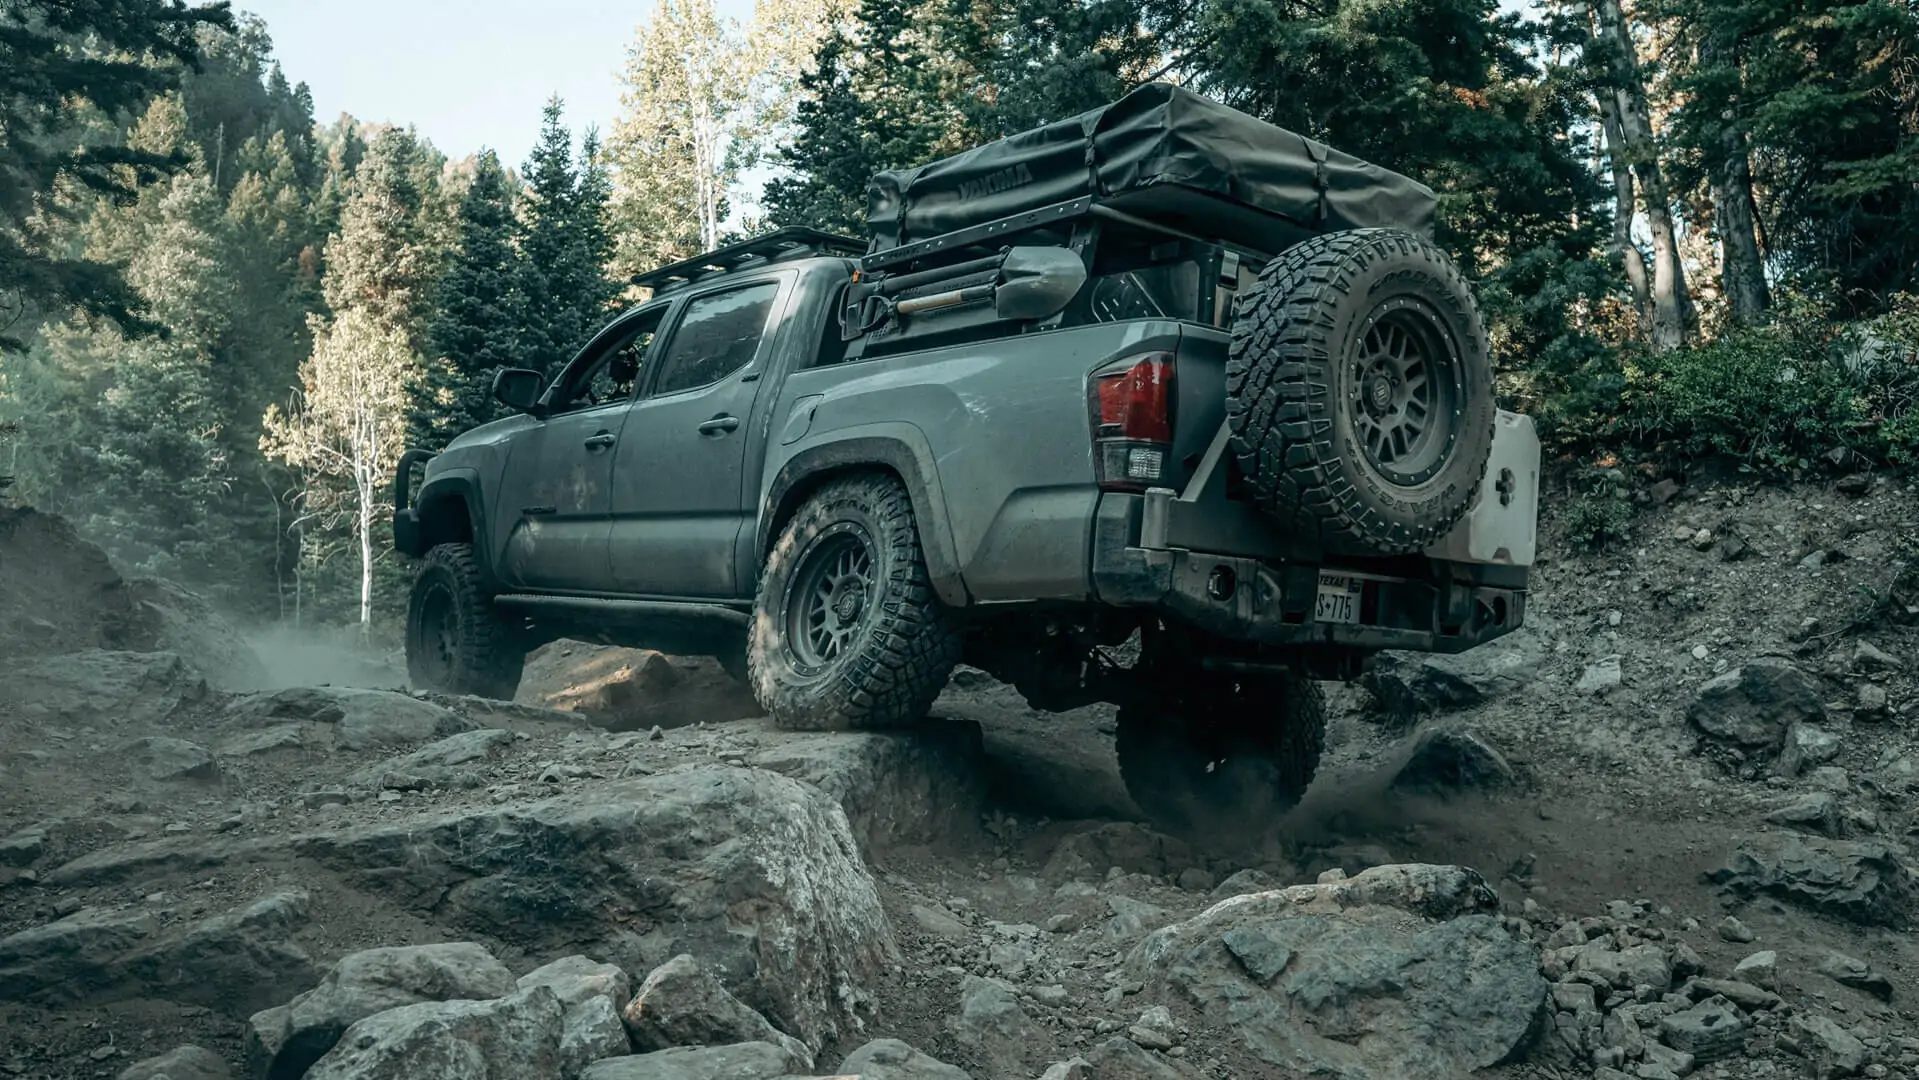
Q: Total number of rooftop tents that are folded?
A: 1